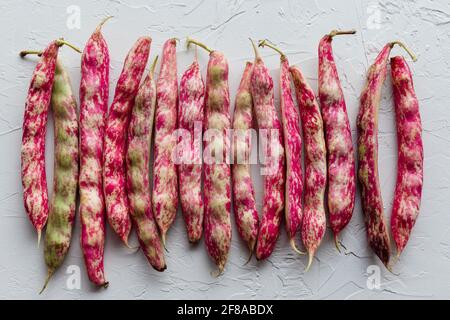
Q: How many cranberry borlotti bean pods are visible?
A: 15